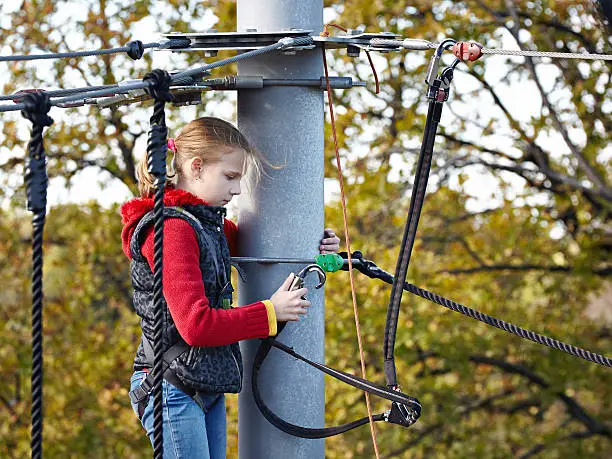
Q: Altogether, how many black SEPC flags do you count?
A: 0